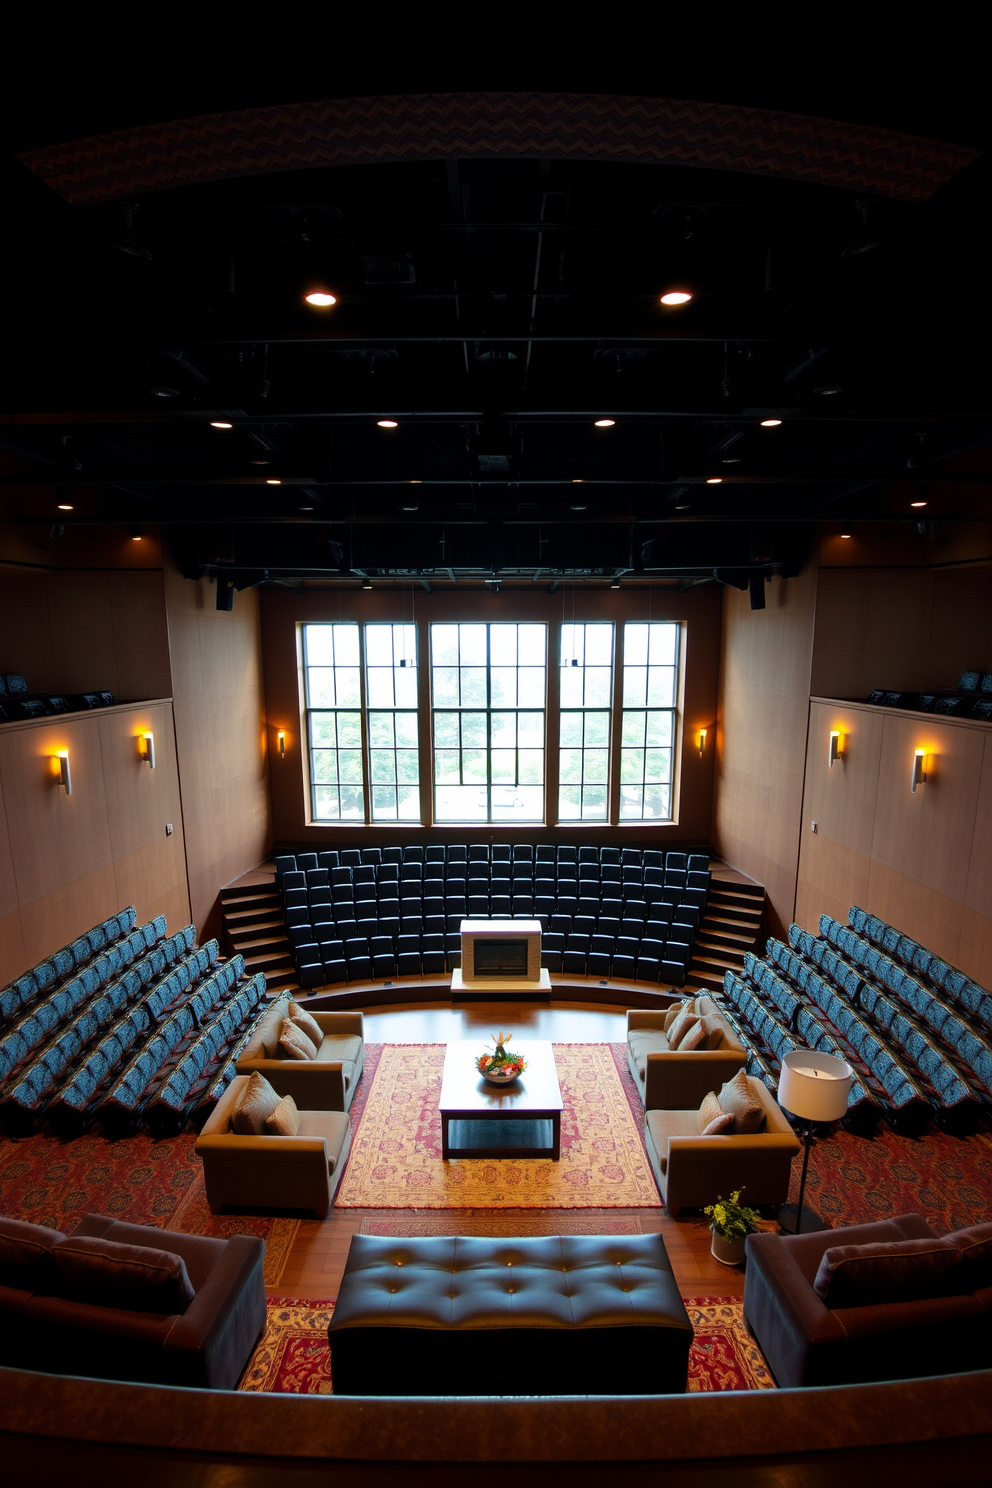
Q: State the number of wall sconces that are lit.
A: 6